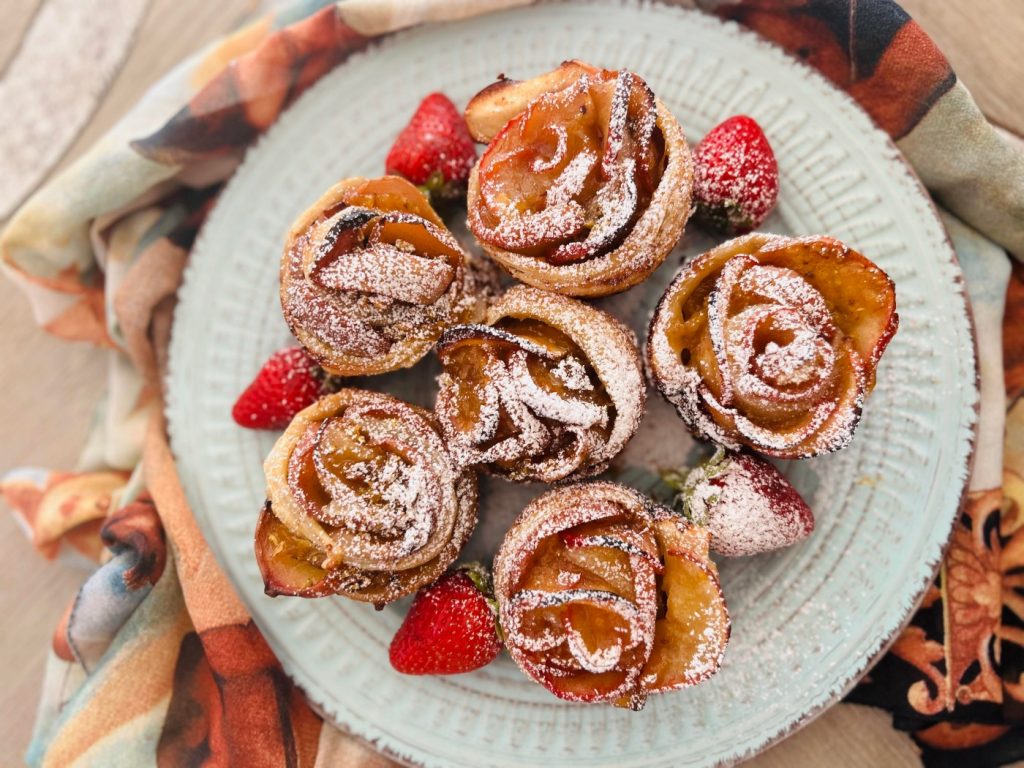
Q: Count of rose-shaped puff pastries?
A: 6